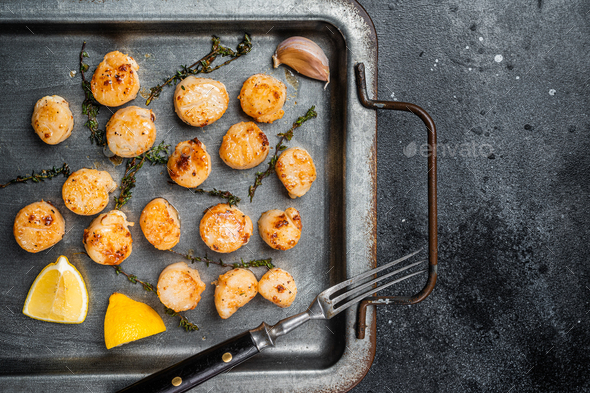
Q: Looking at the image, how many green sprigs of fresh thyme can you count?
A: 8